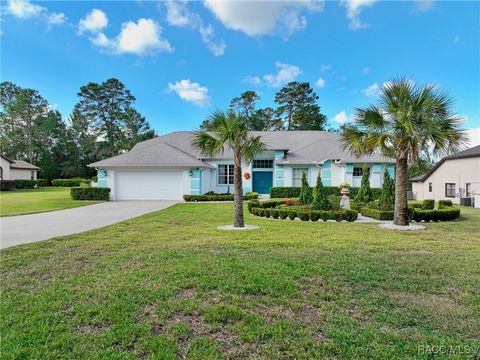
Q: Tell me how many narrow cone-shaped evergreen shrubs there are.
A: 4